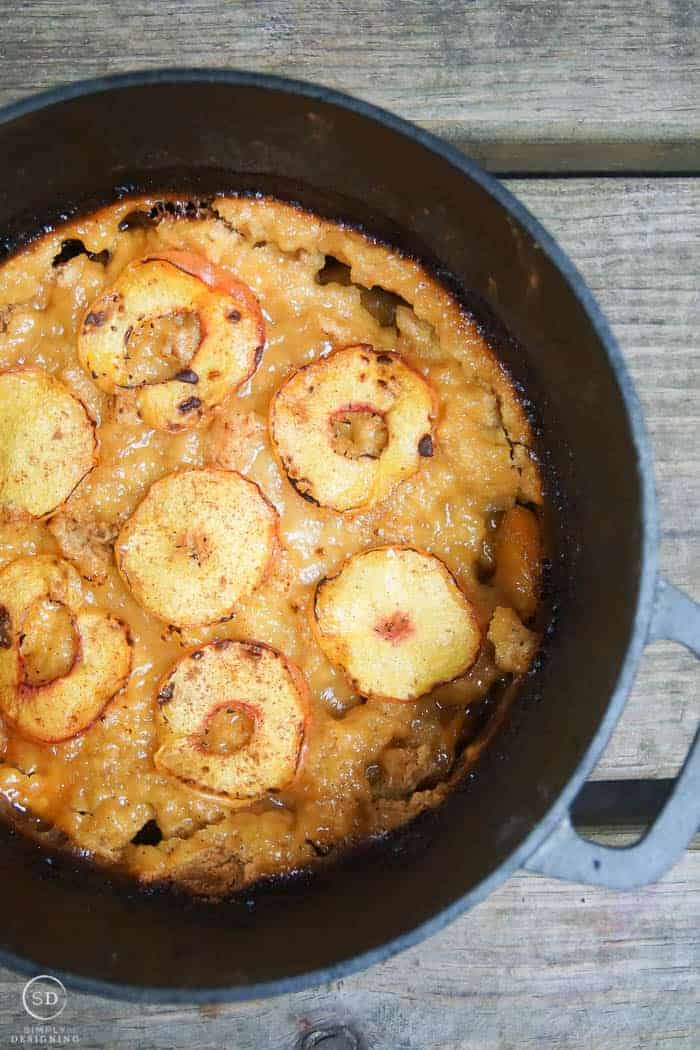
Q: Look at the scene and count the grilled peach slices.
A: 7